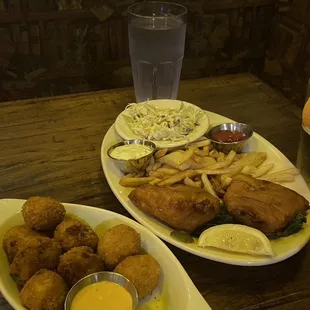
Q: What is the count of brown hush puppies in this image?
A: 8